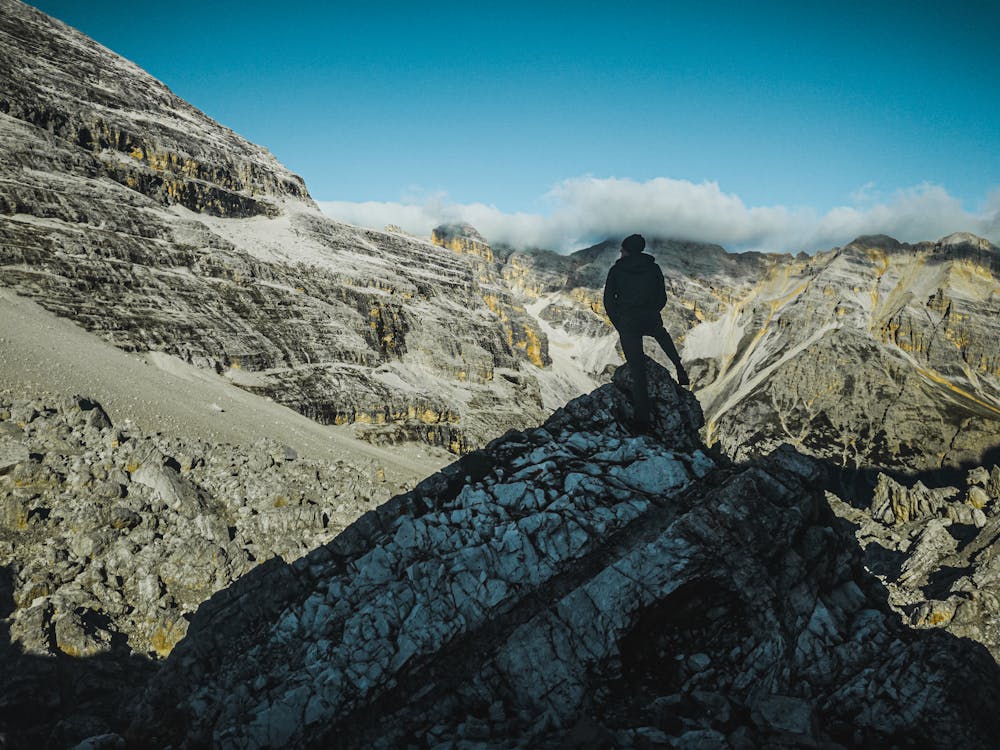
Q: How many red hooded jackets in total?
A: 0